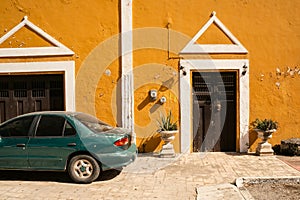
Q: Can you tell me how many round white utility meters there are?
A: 2